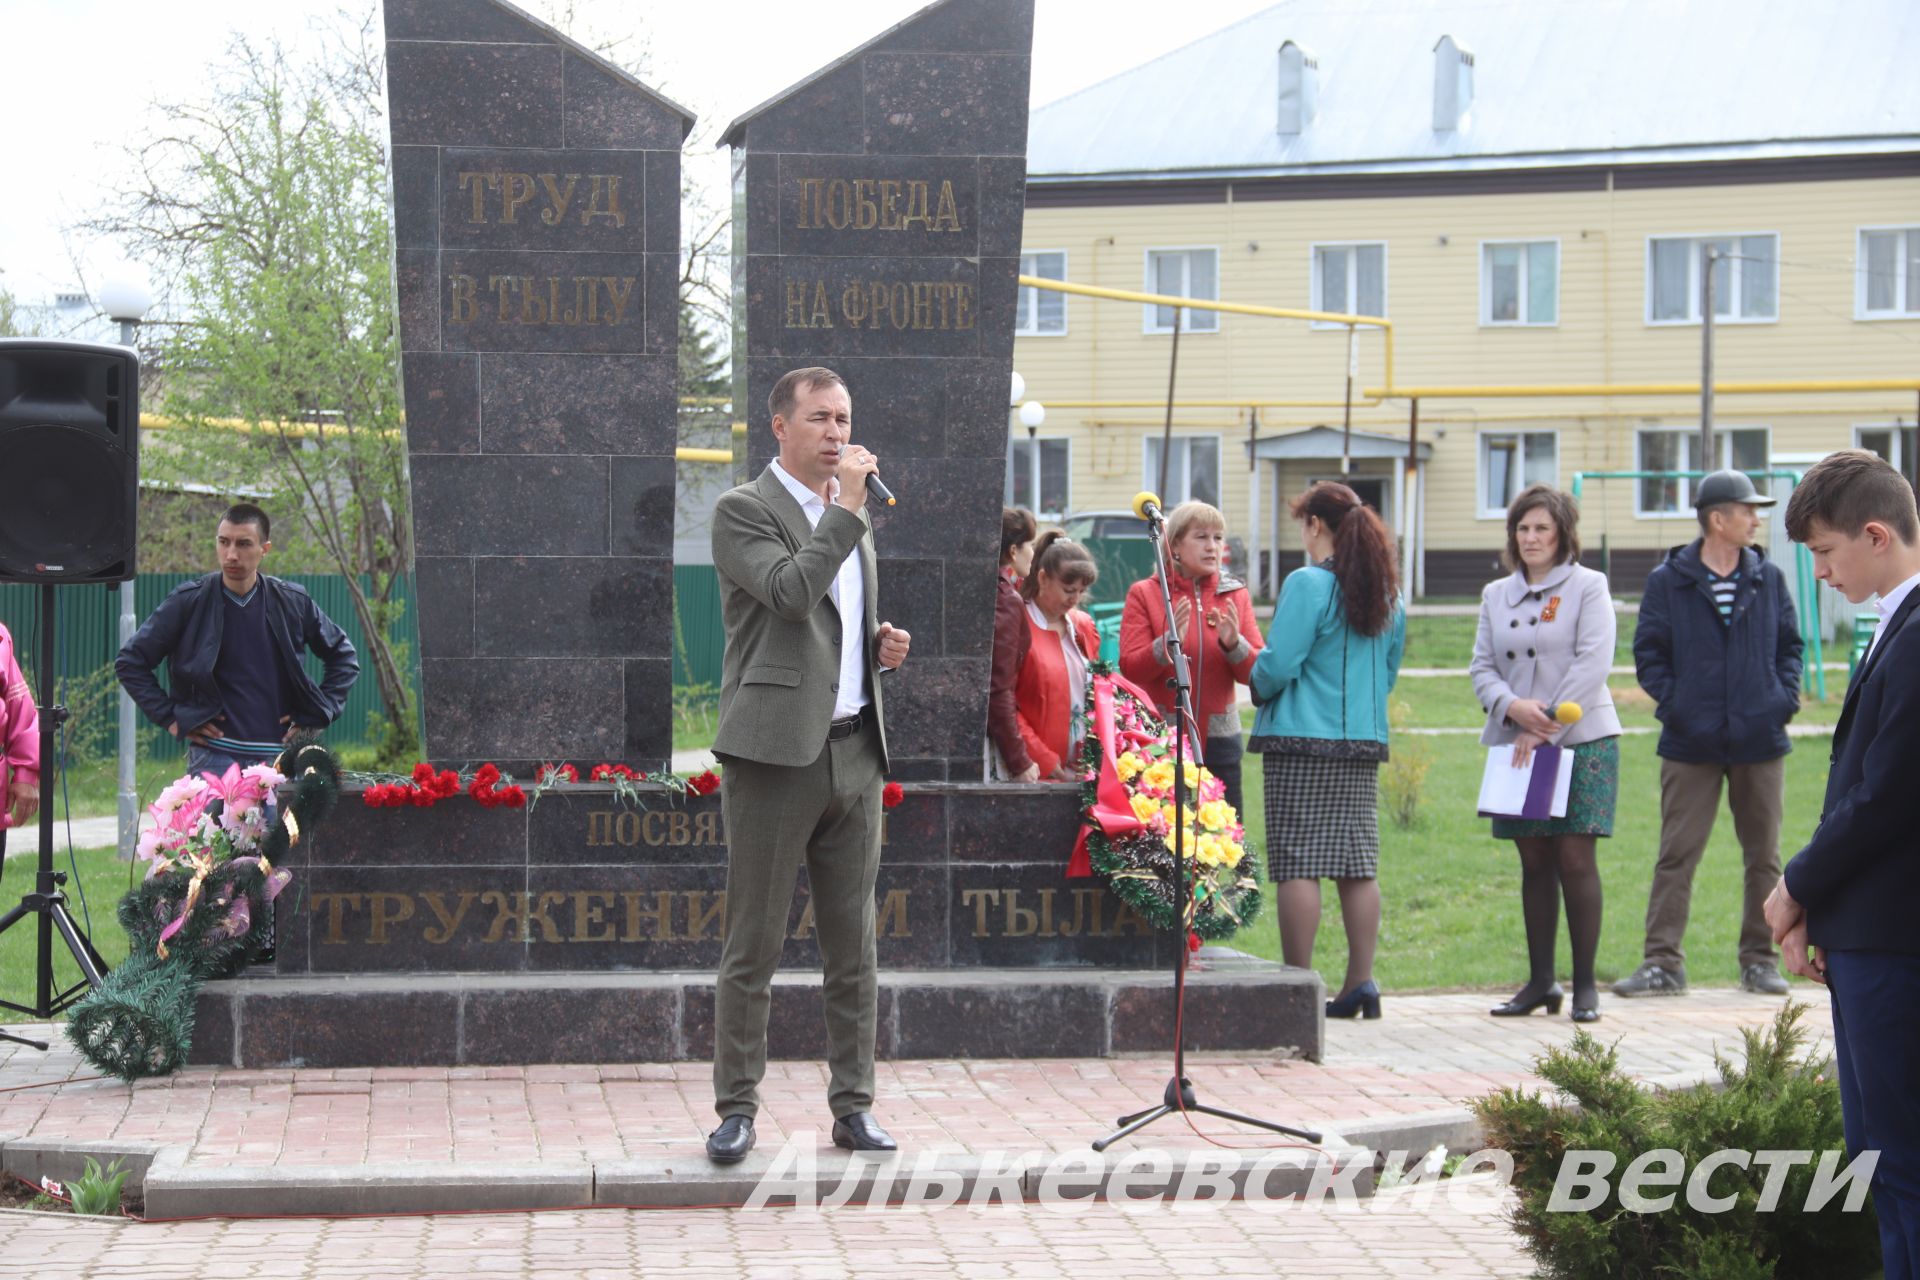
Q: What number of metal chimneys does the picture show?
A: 2